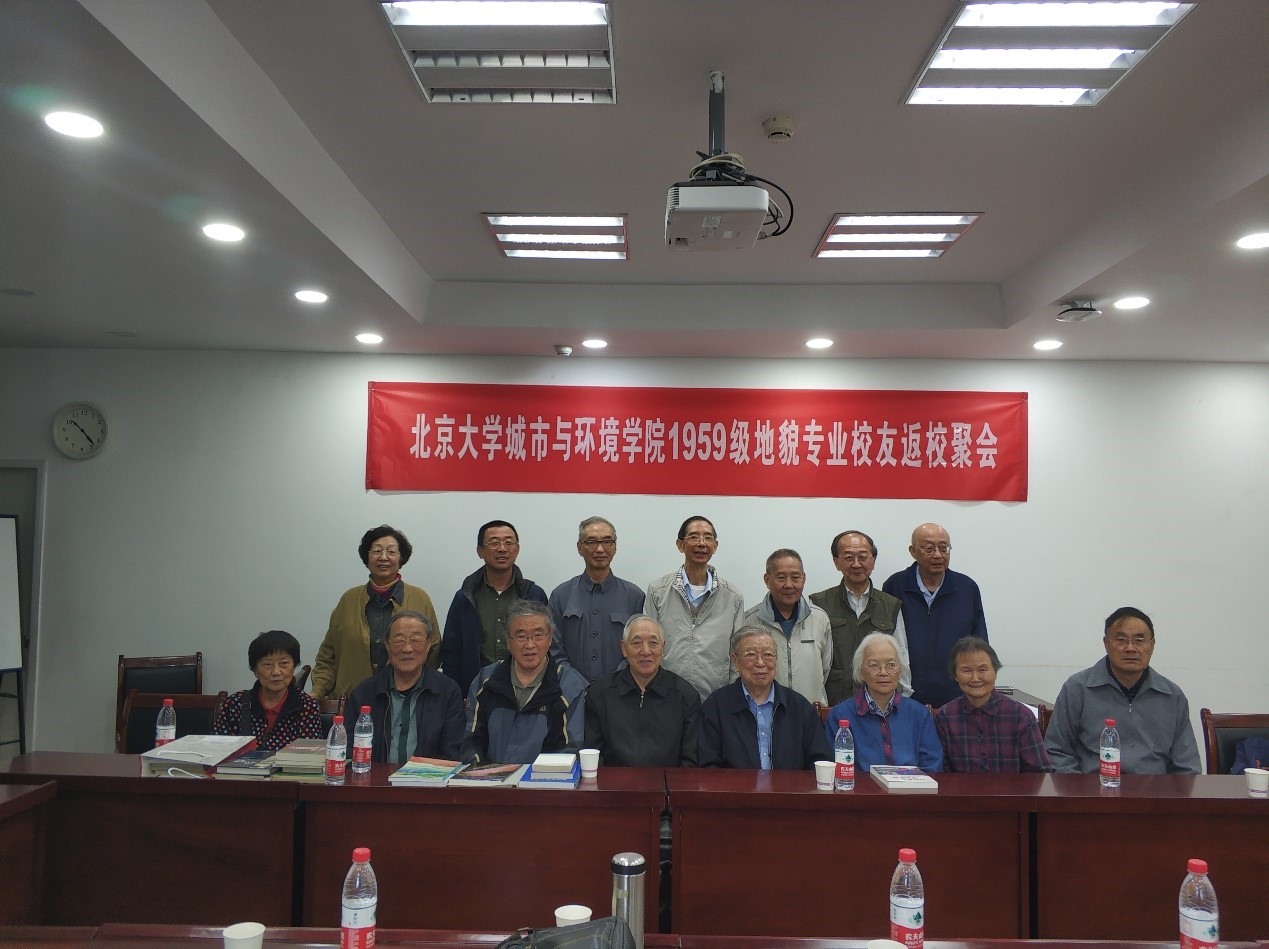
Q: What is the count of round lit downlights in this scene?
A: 9